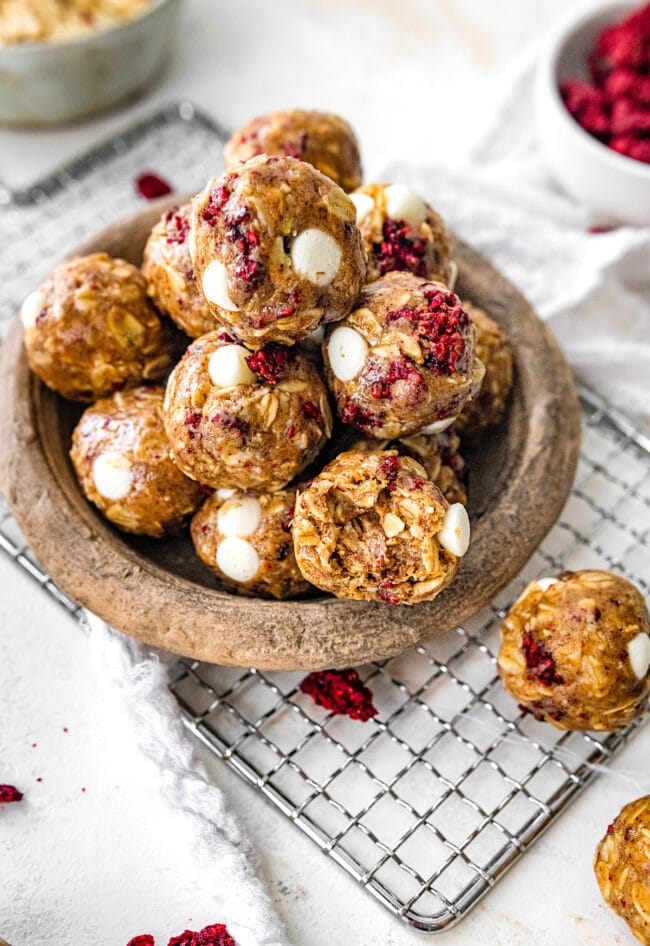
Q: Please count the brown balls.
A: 14